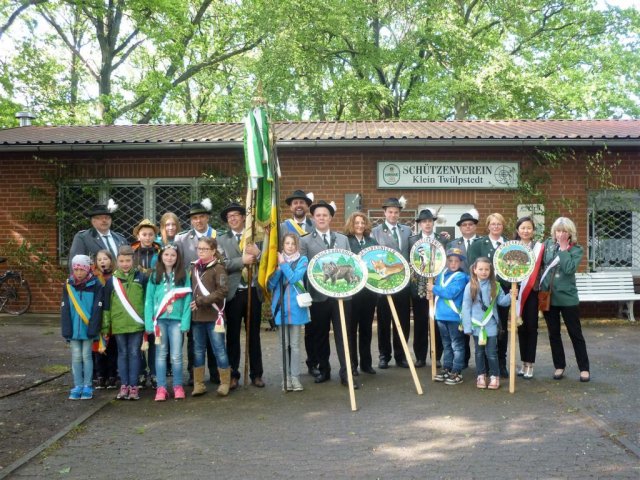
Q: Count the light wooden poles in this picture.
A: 4